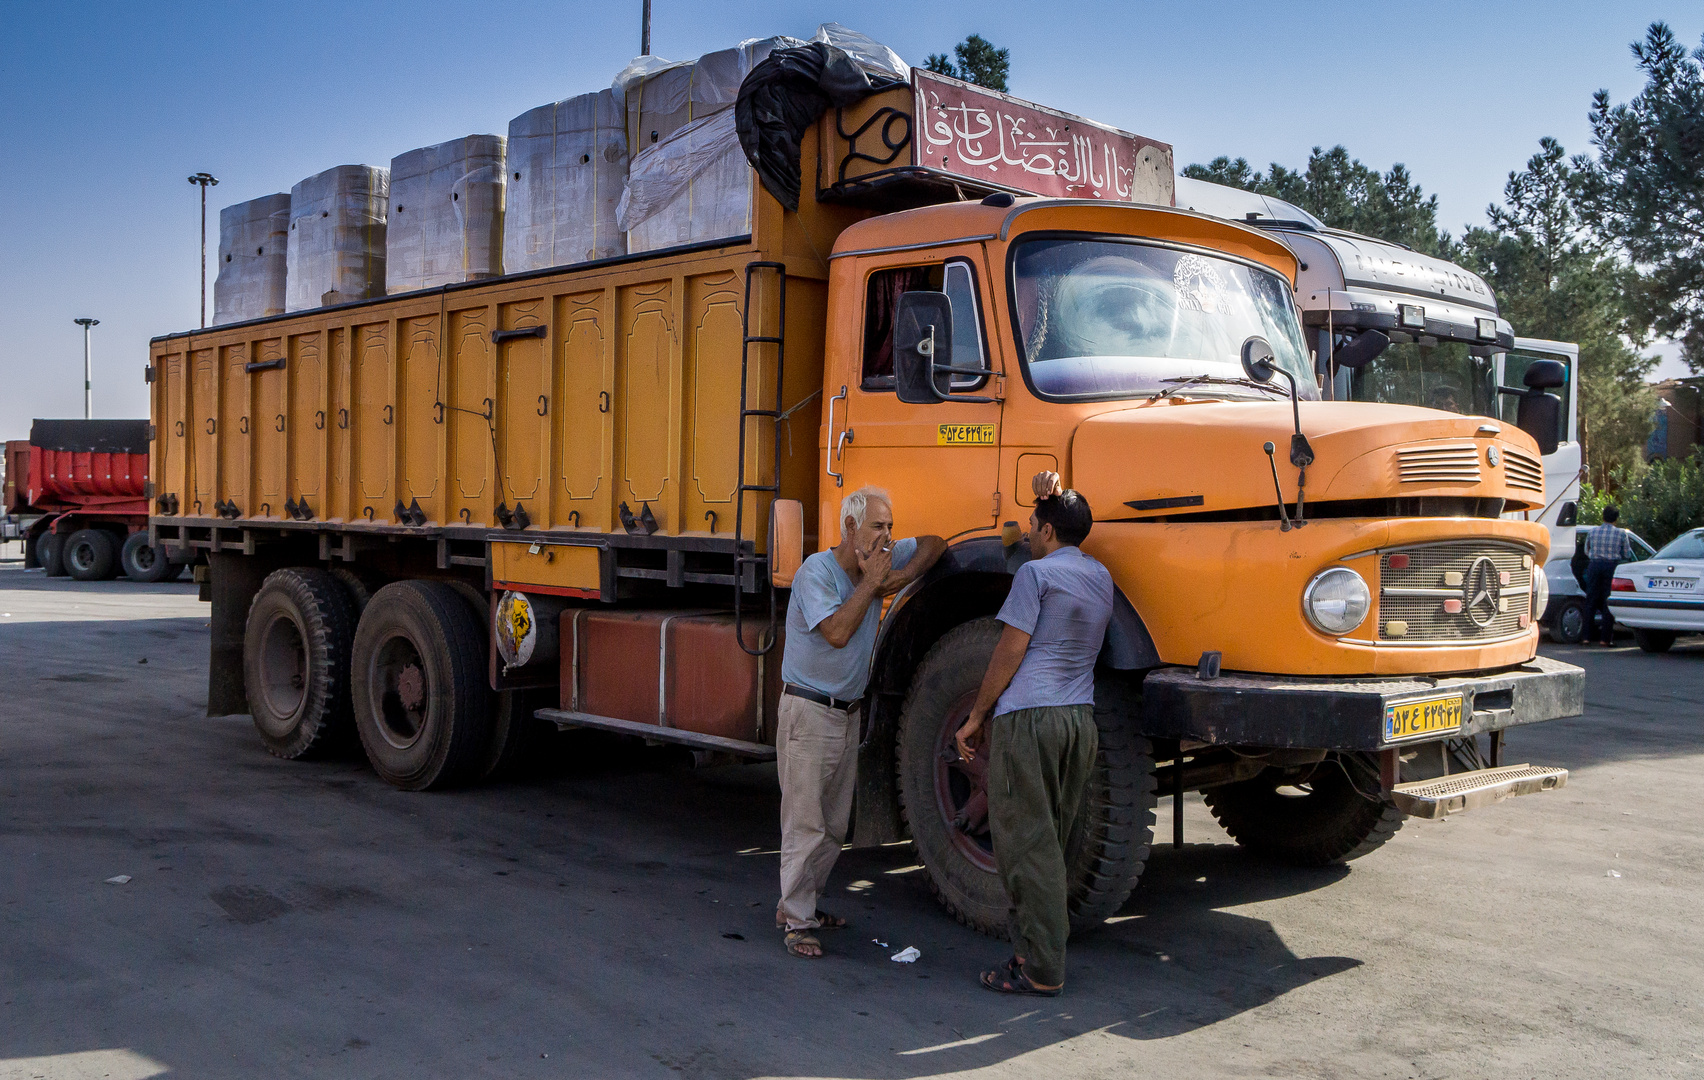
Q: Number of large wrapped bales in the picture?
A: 5